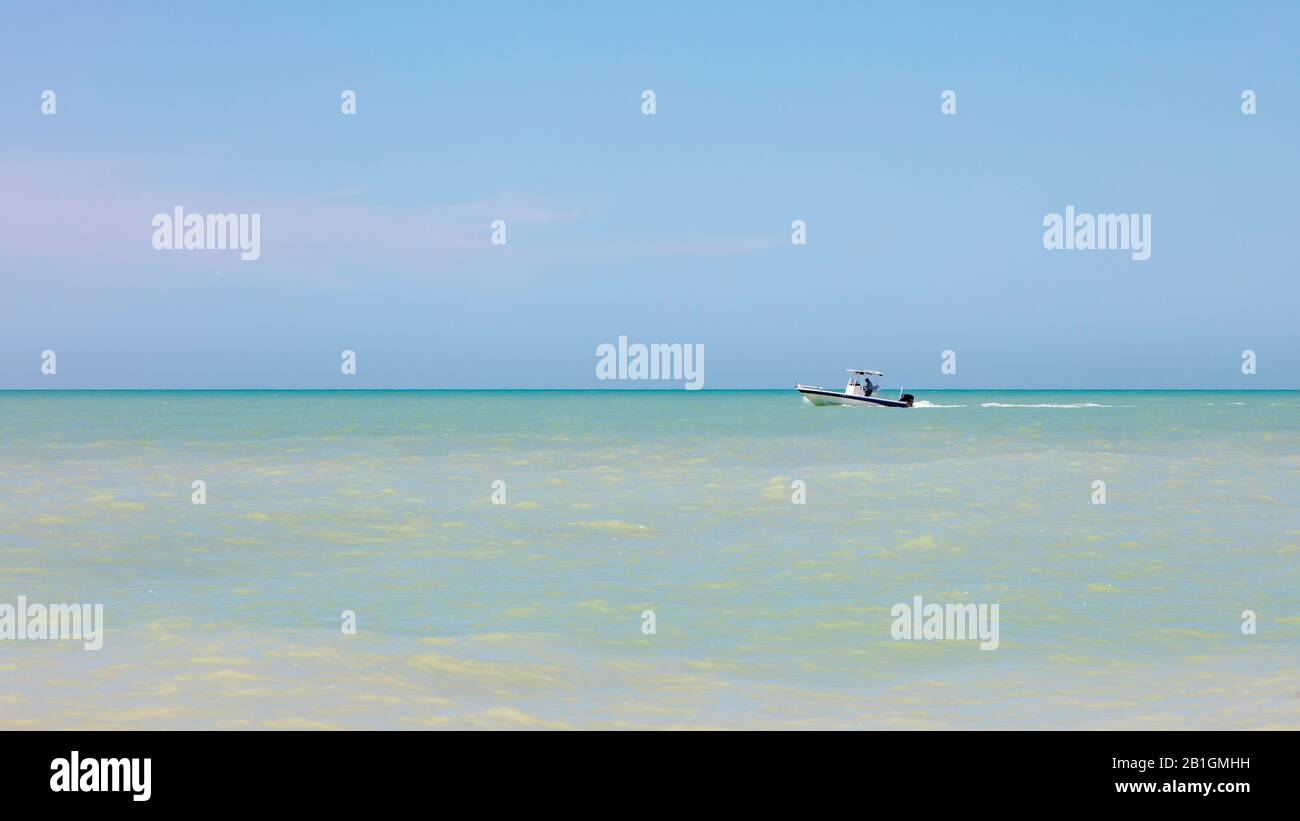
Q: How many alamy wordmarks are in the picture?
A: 6